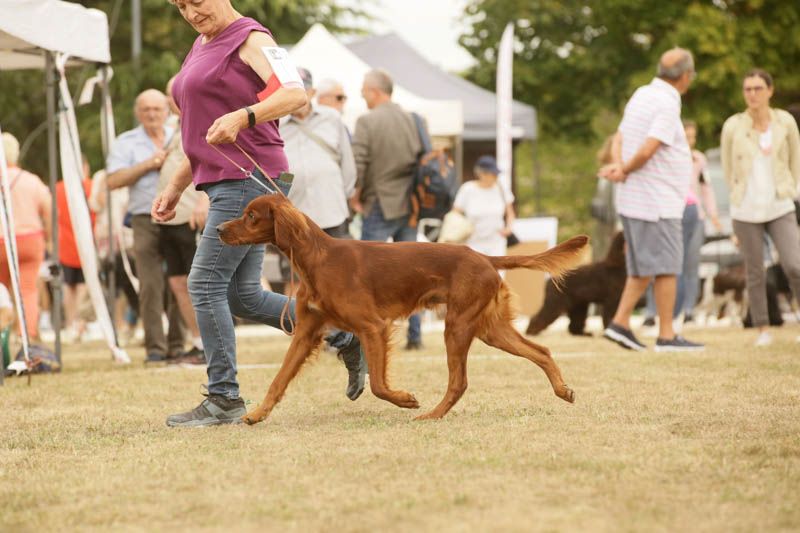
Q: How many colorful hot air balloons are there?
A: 0